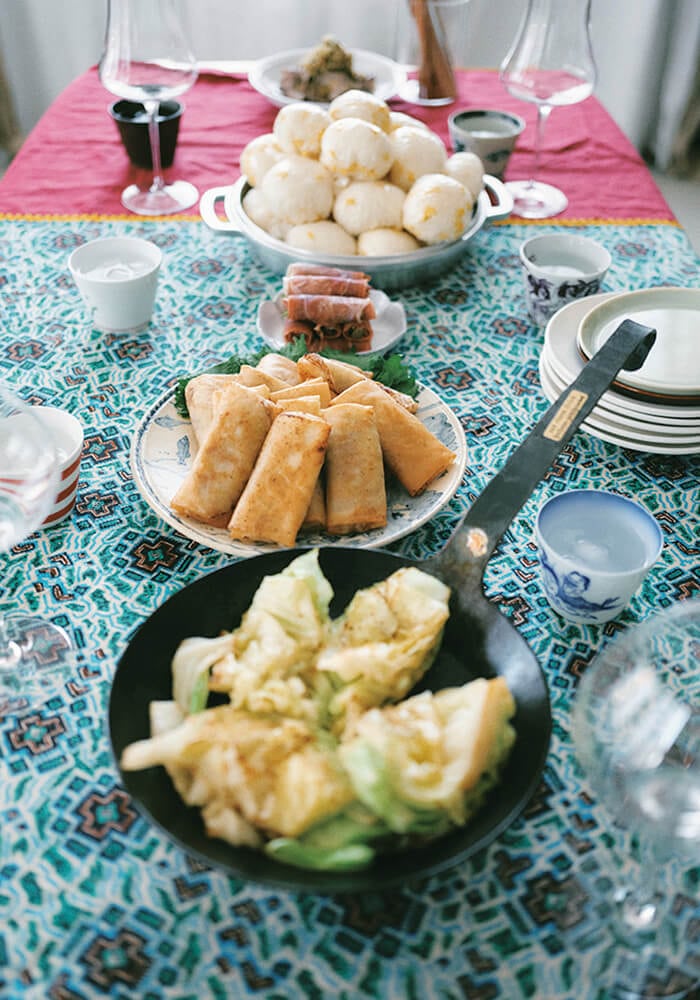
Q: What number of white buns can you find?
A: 13